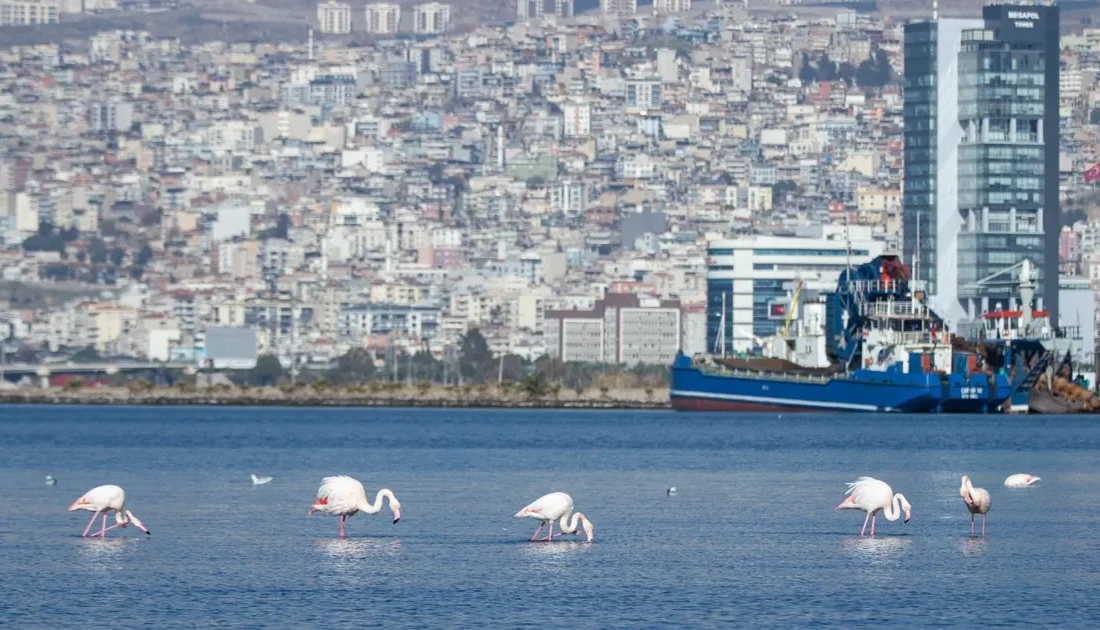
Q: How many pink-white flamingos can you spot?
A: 6